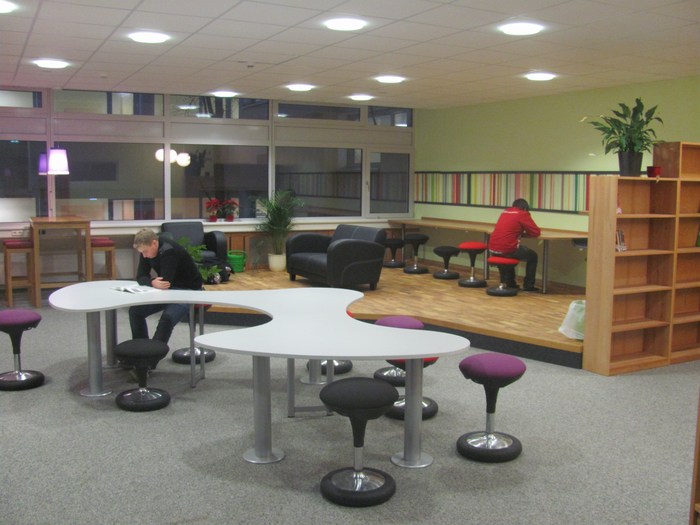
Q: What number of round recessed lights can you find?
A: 10